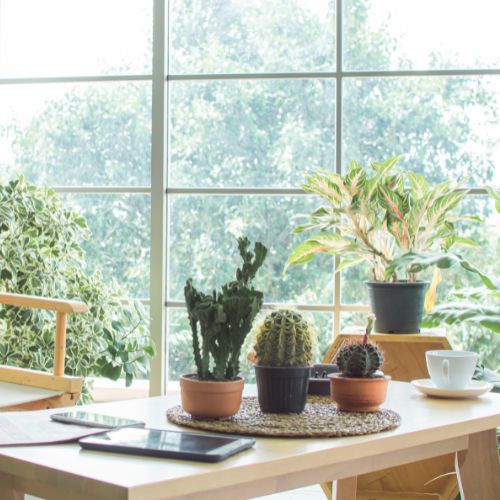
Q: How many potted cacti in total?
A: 3